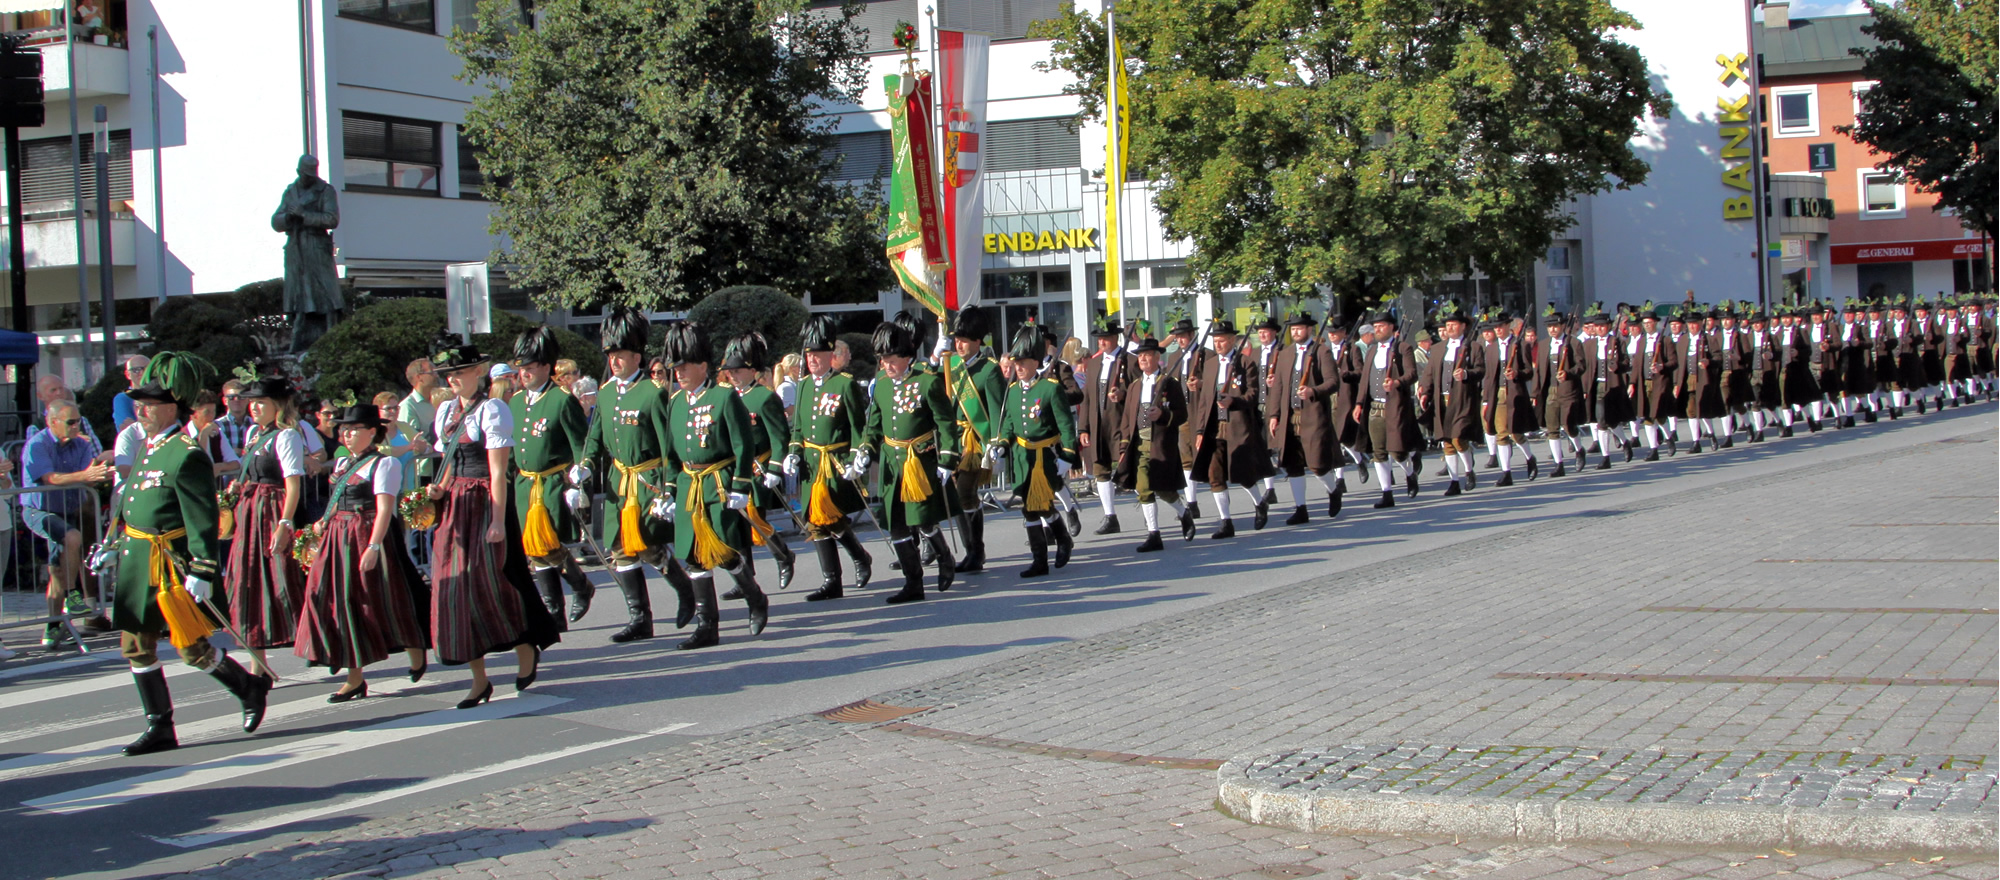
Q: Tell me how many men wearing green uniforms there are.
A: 10